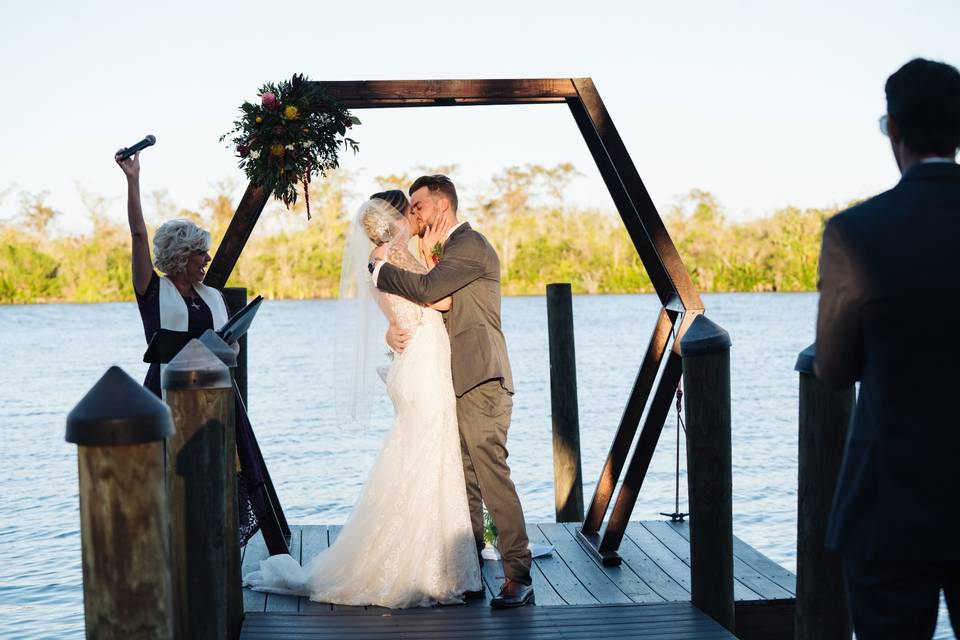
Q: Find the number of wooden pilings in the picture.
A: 7